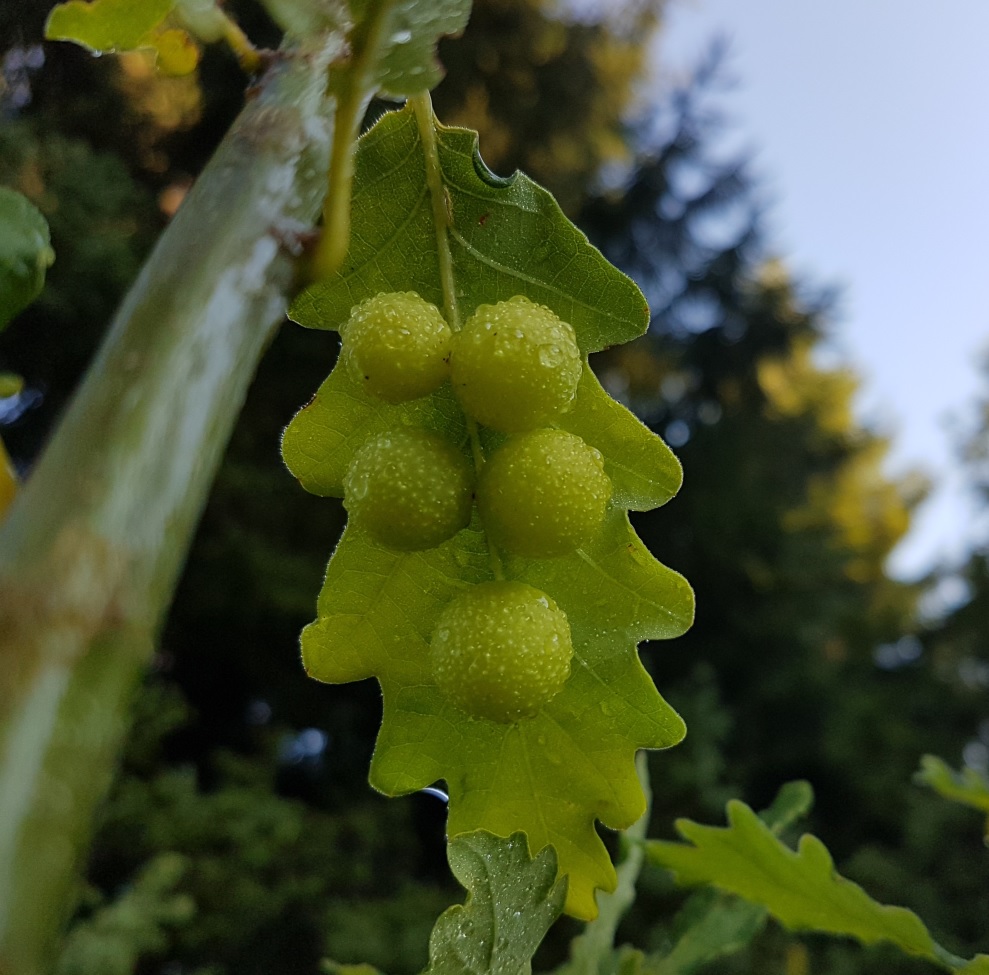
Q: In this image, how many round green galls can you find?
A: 5